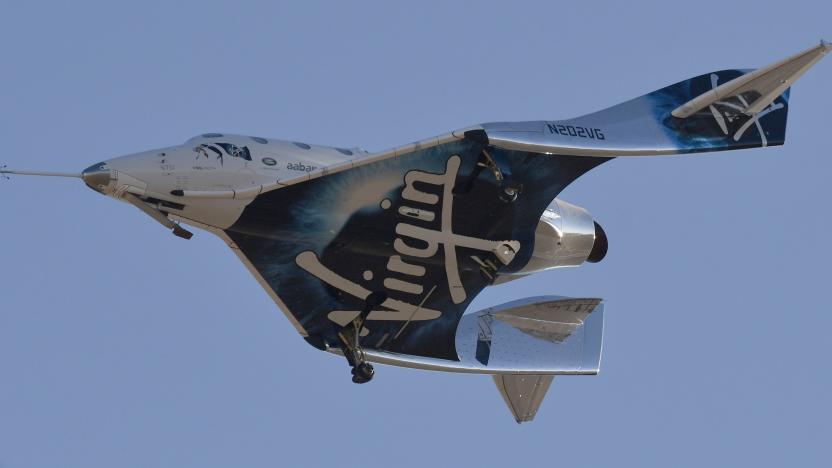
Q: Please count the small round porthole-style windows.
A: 4